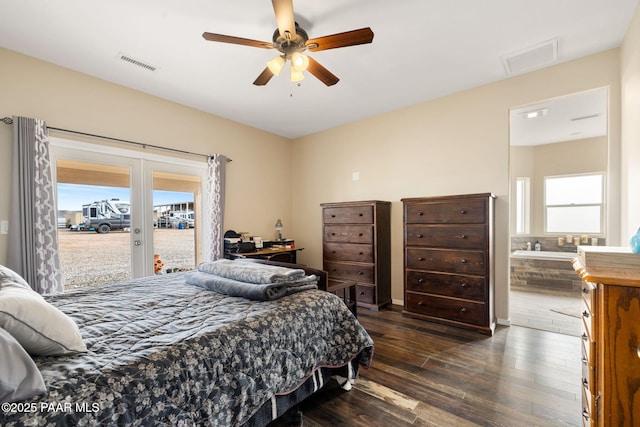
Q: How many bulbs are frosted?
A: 3